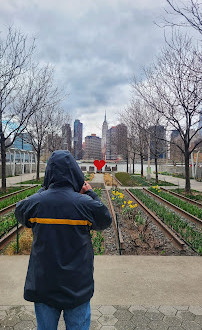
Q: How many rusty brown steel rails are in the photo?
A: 7